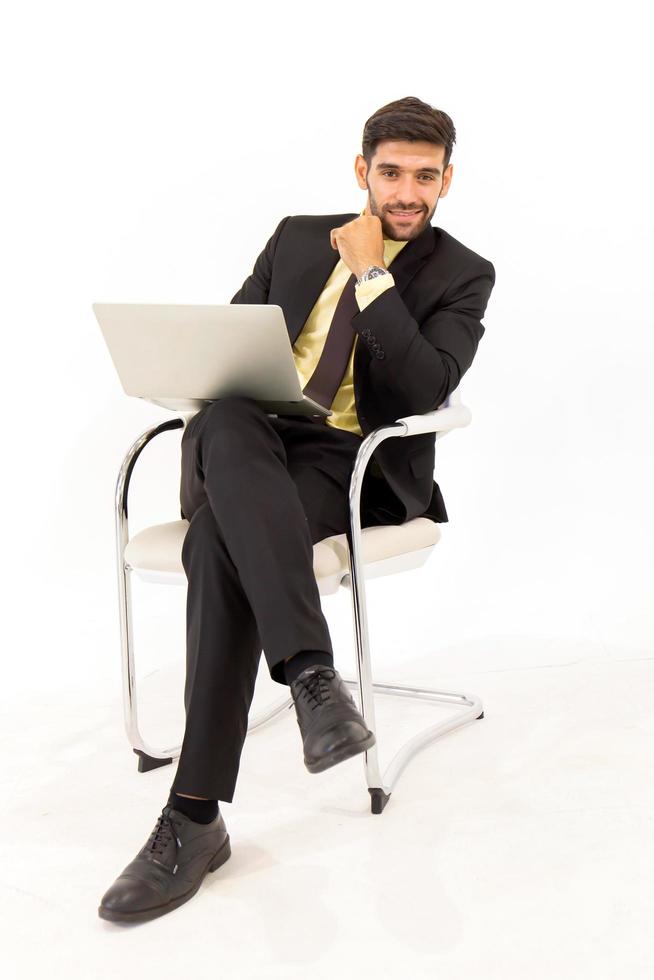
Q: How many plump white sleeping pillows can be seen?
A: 0